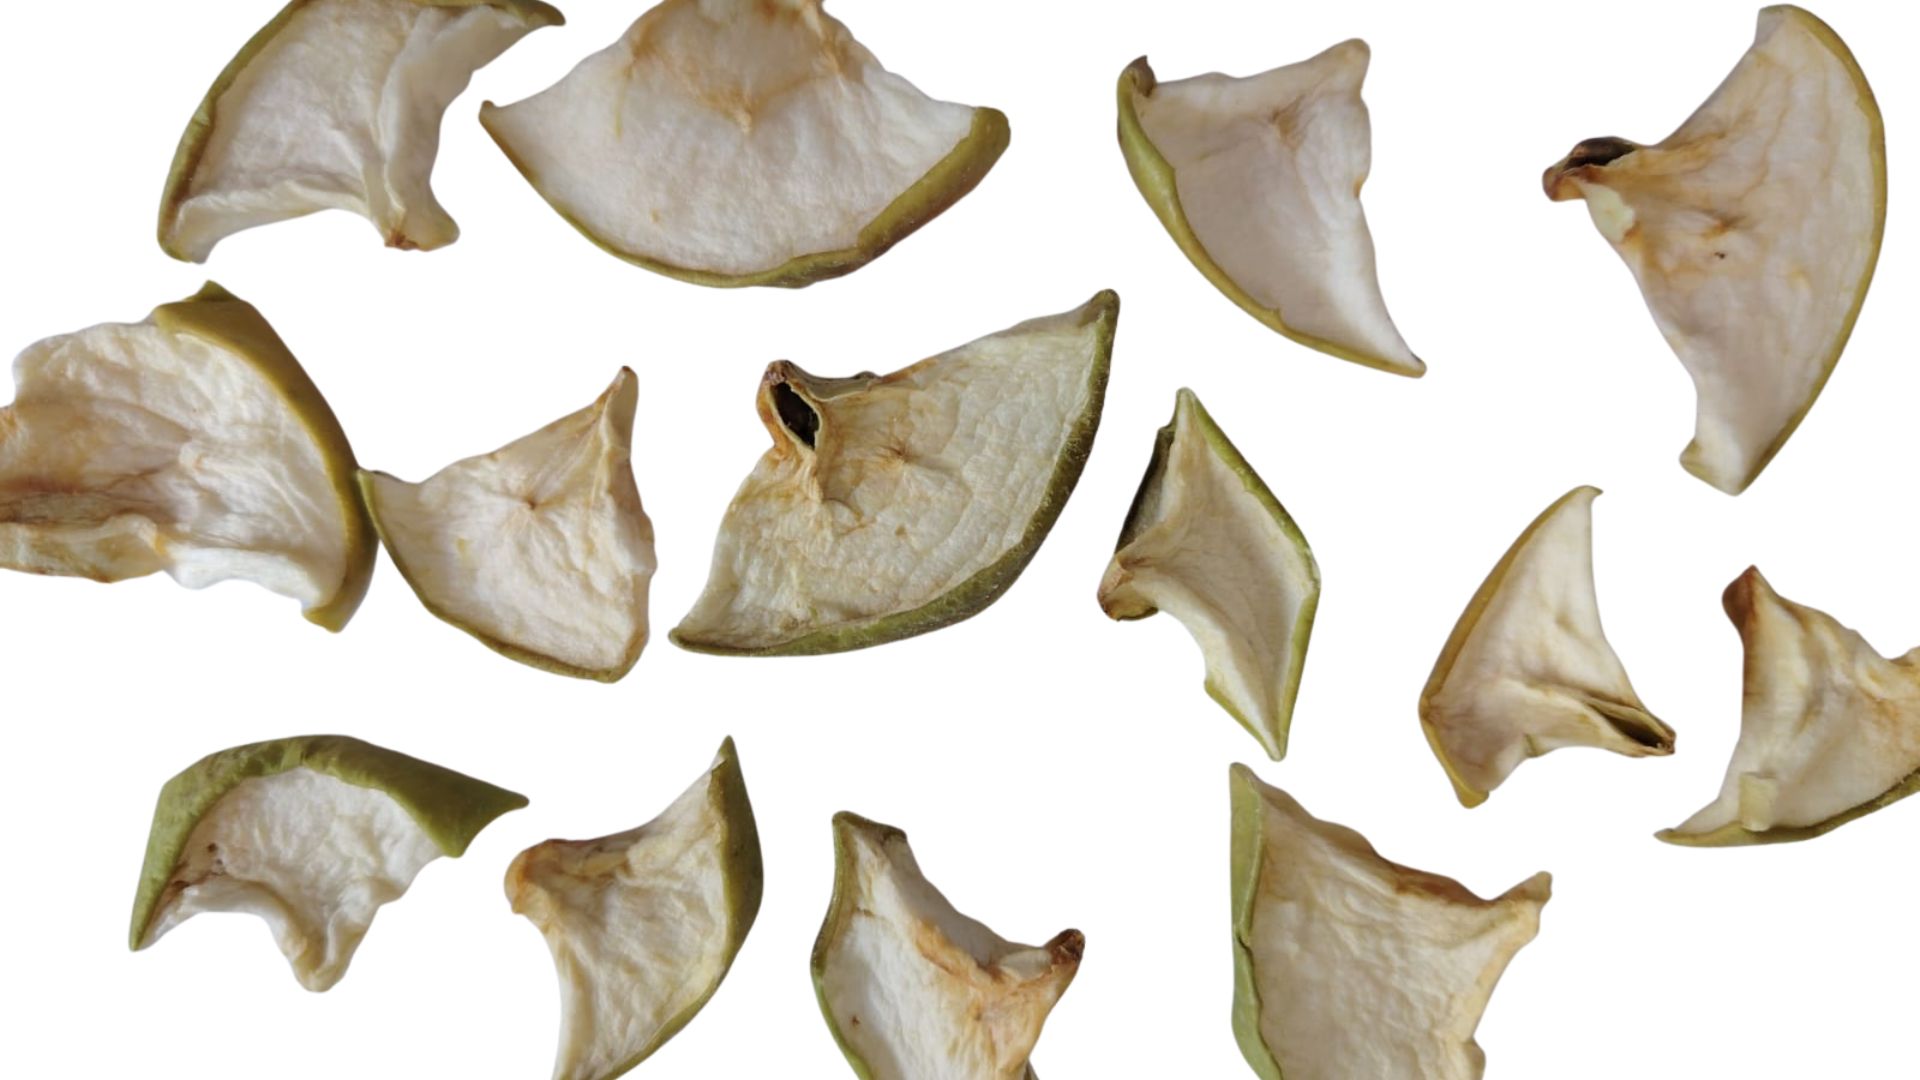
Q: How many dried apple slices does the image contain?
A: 14